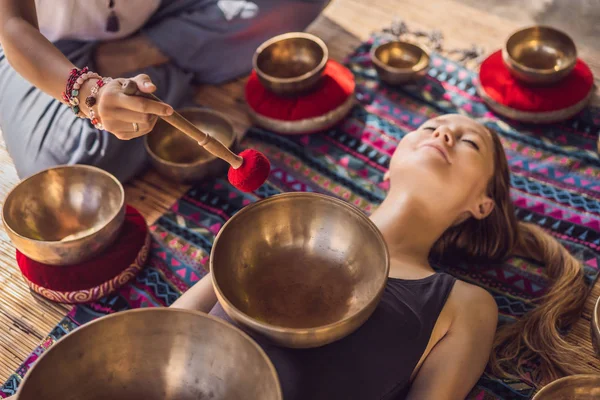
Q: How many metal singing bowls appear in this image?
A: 9